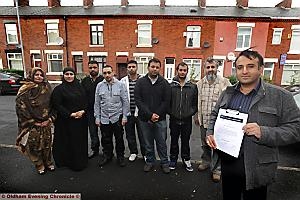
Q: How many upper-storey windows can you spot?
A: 8